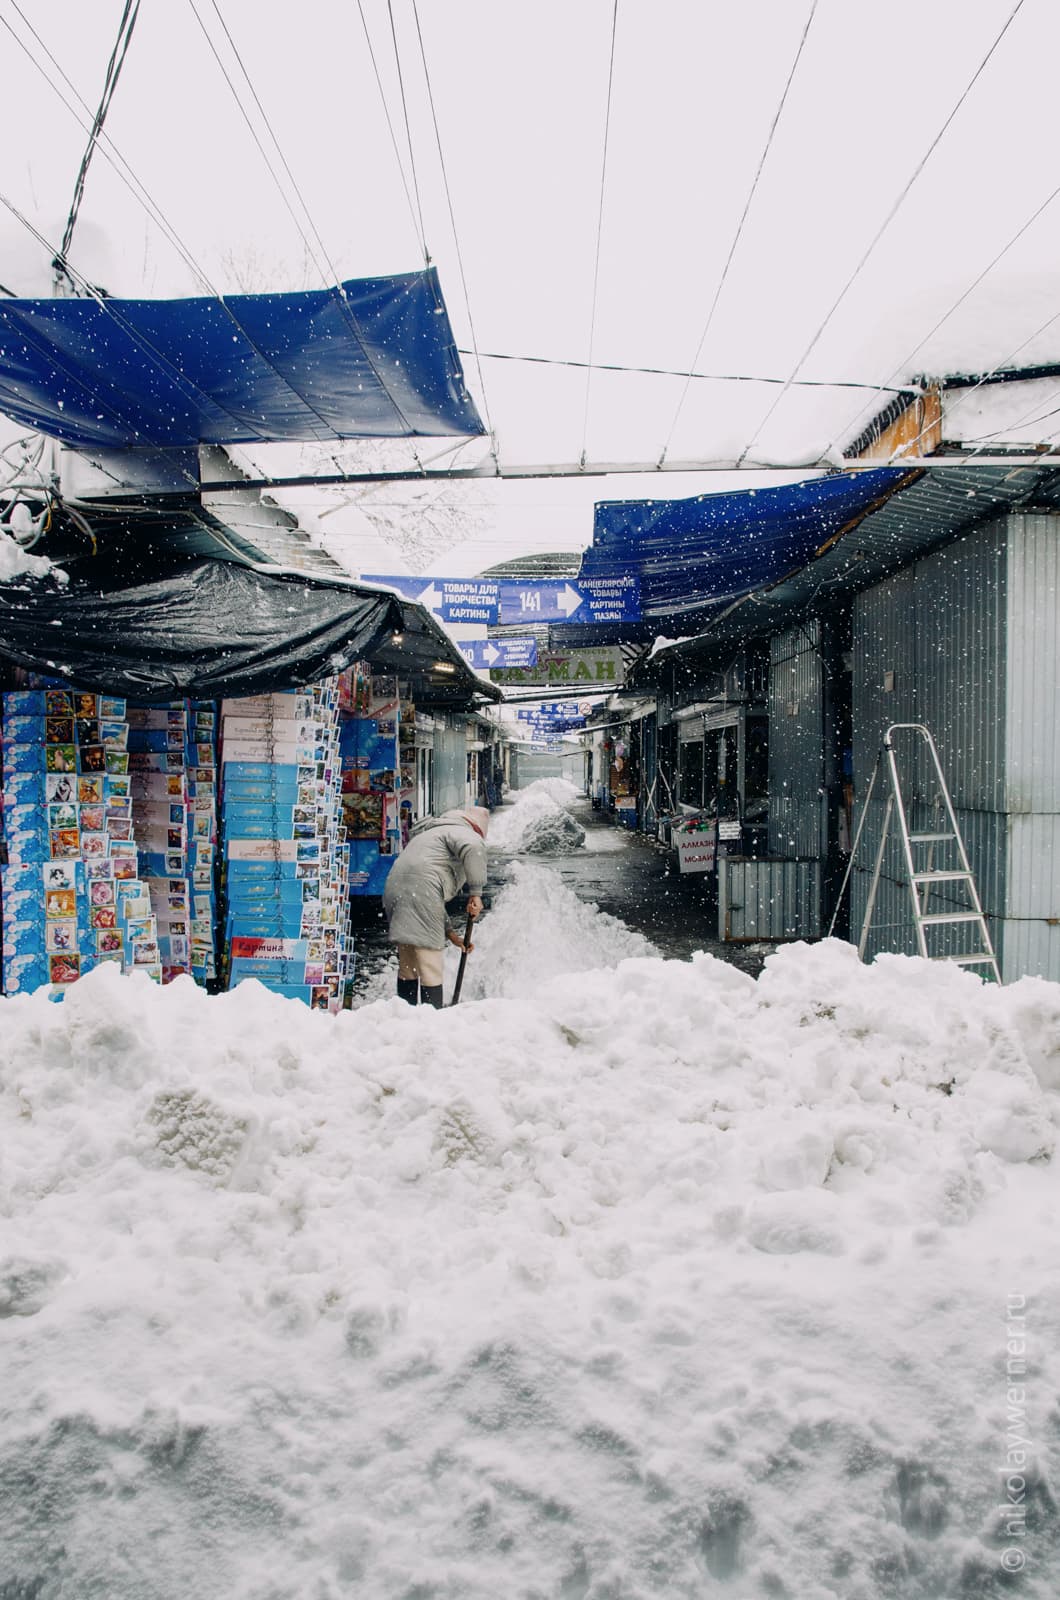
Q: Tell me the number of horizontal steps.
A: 4